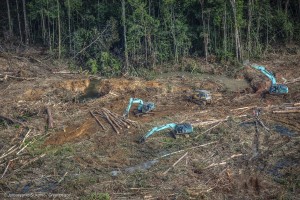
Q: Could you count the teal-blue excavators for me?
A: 3